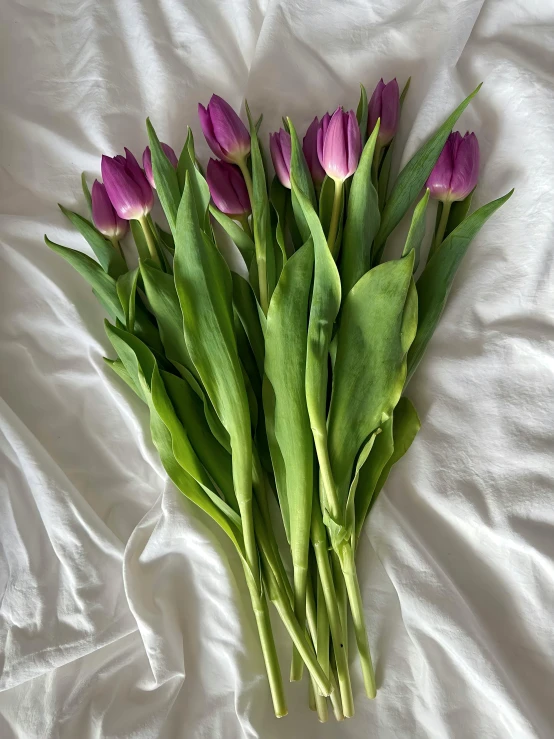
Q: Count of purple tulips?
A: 10